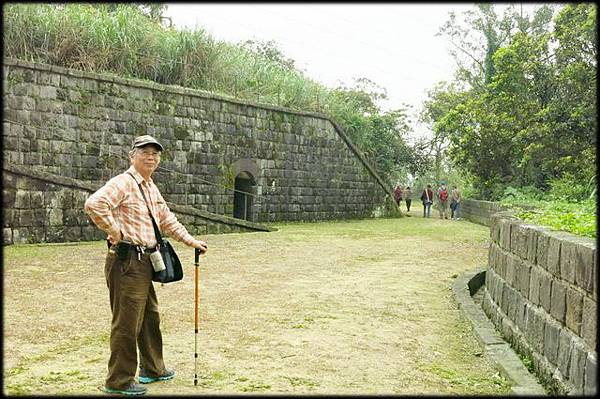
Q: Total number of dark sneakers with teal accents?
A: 2